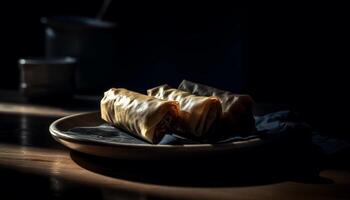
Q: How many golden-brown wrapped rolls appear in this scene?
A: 3